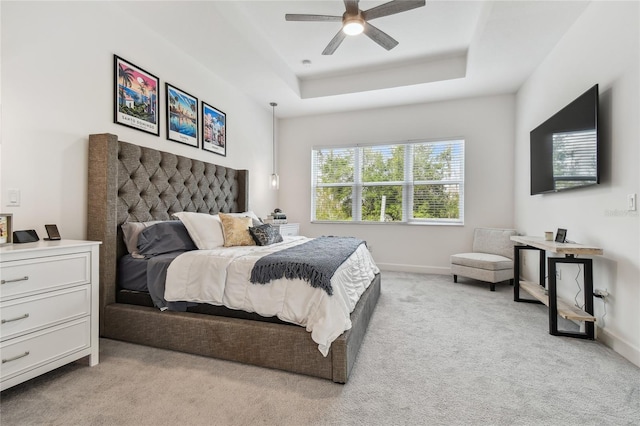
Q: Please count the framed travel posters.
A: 3